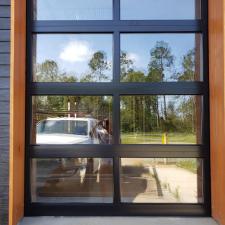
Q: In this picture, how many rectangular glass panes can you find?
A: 8